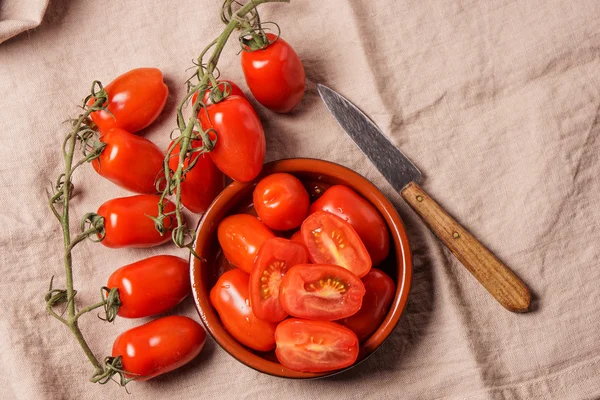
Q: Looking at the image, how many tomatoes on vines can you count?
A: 9